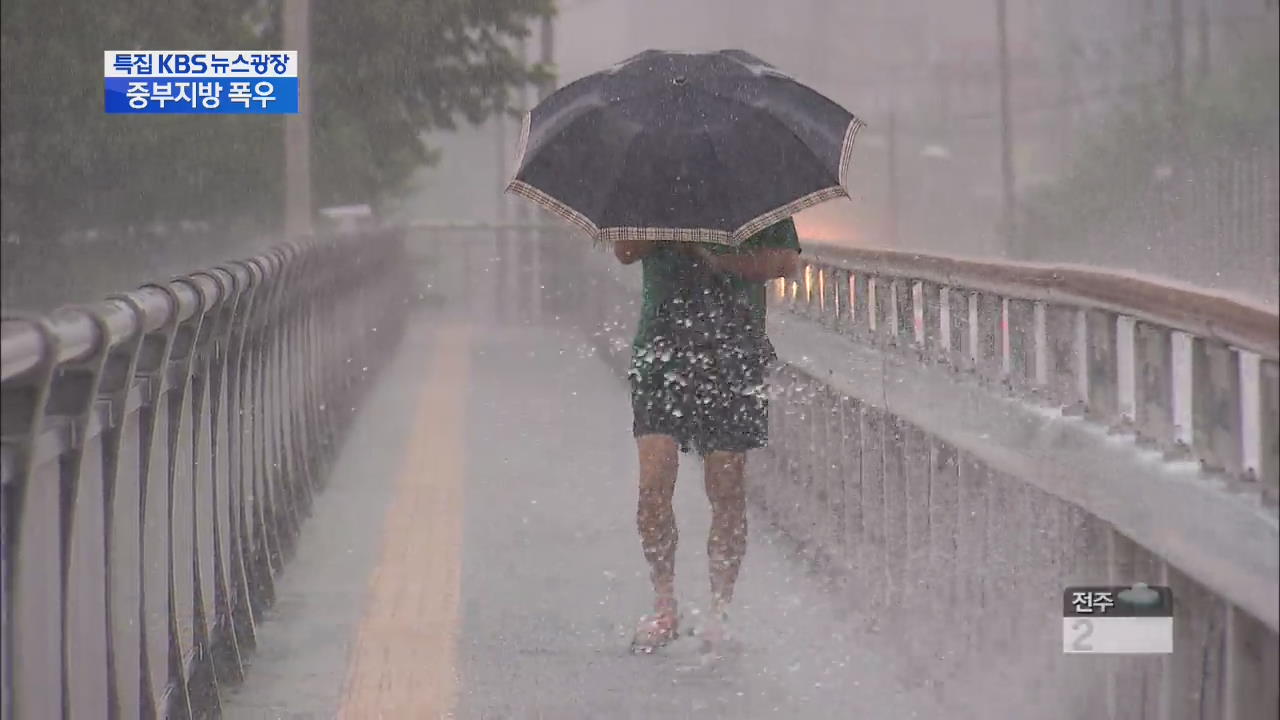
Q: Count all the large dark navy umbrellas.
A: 1